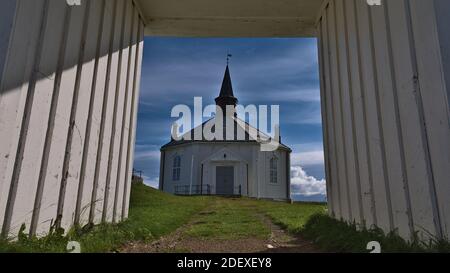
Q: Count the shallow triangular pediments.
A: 1